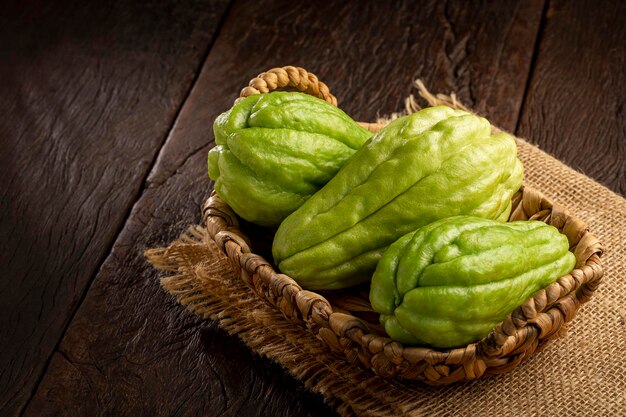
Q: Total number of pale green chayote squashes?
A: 3